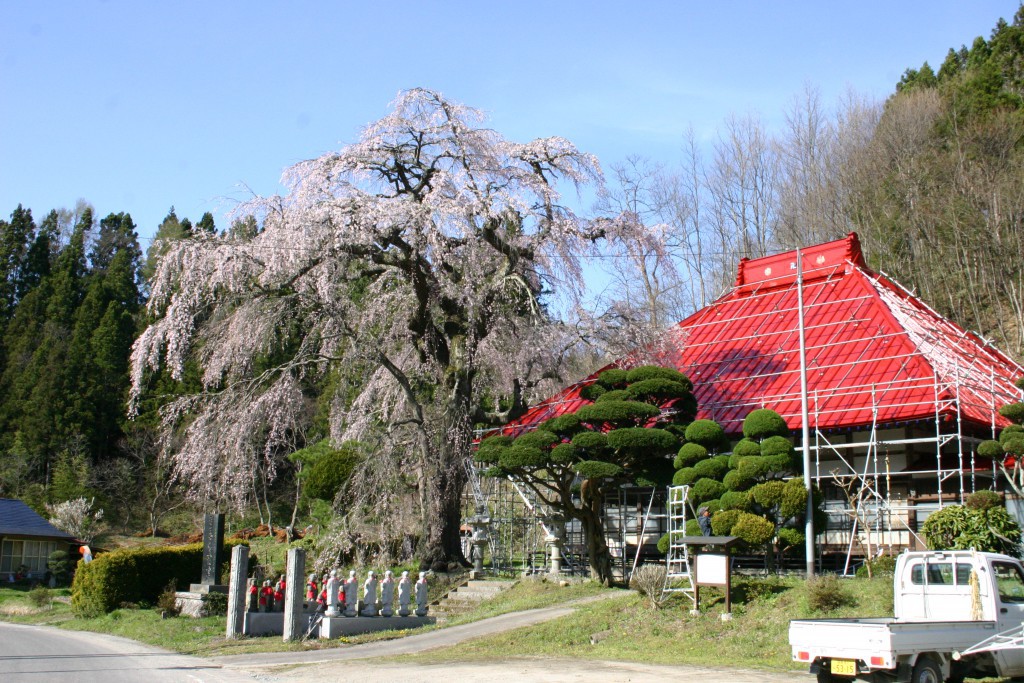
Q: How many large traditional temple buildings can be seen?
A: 1